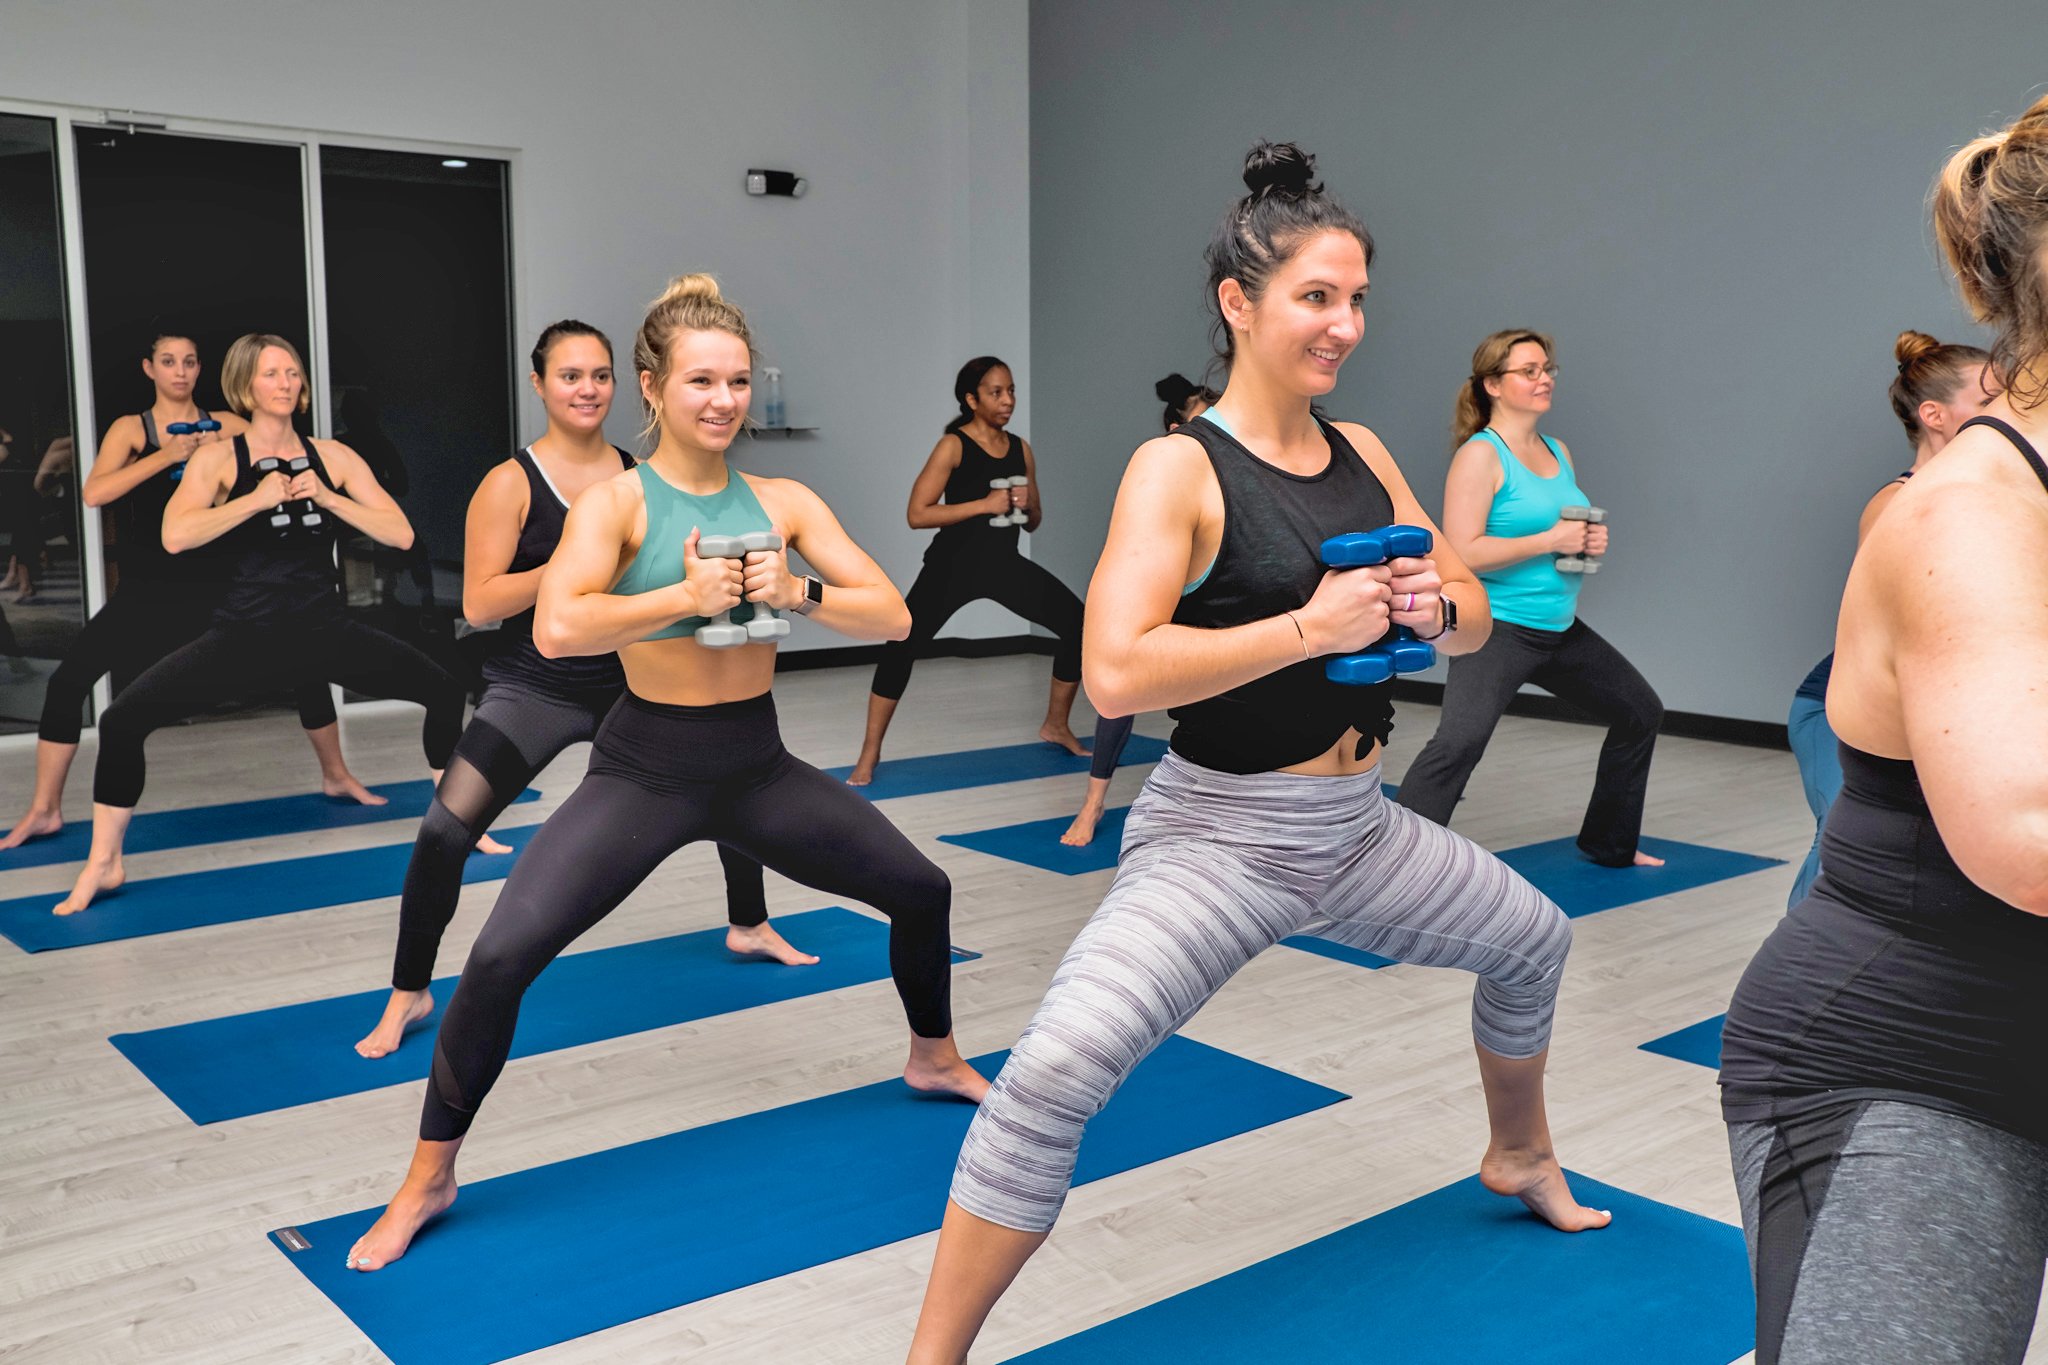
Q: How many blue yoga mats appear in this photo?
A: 9